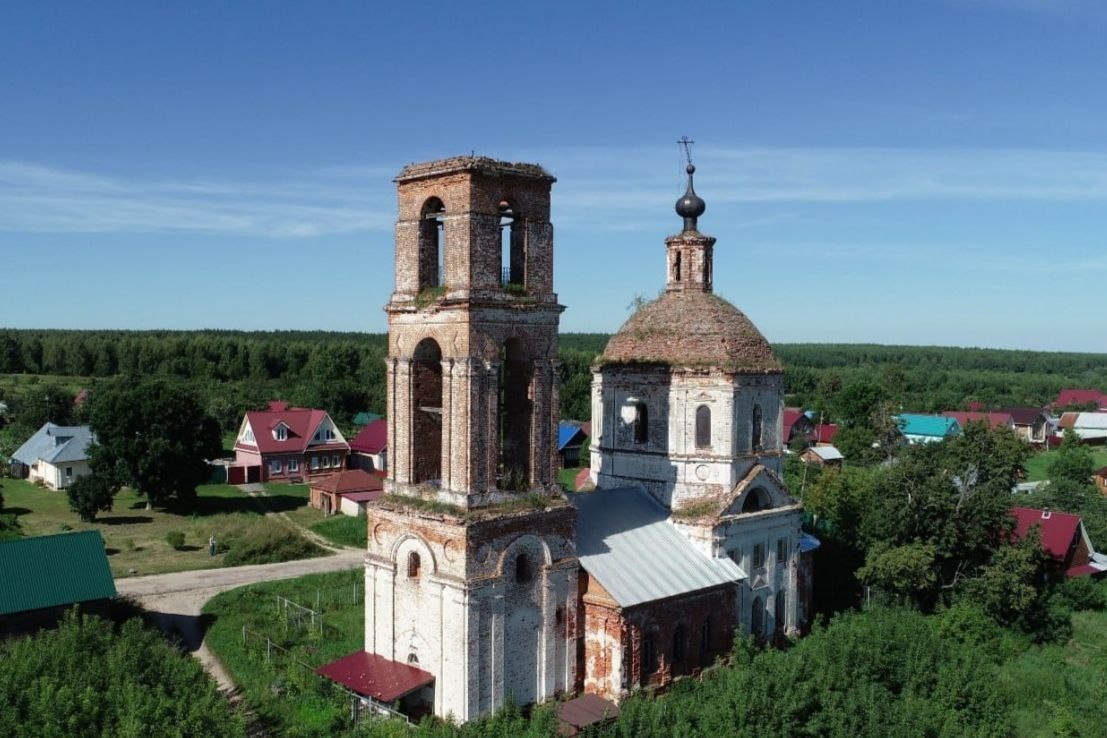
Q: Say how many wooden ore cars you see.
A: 0